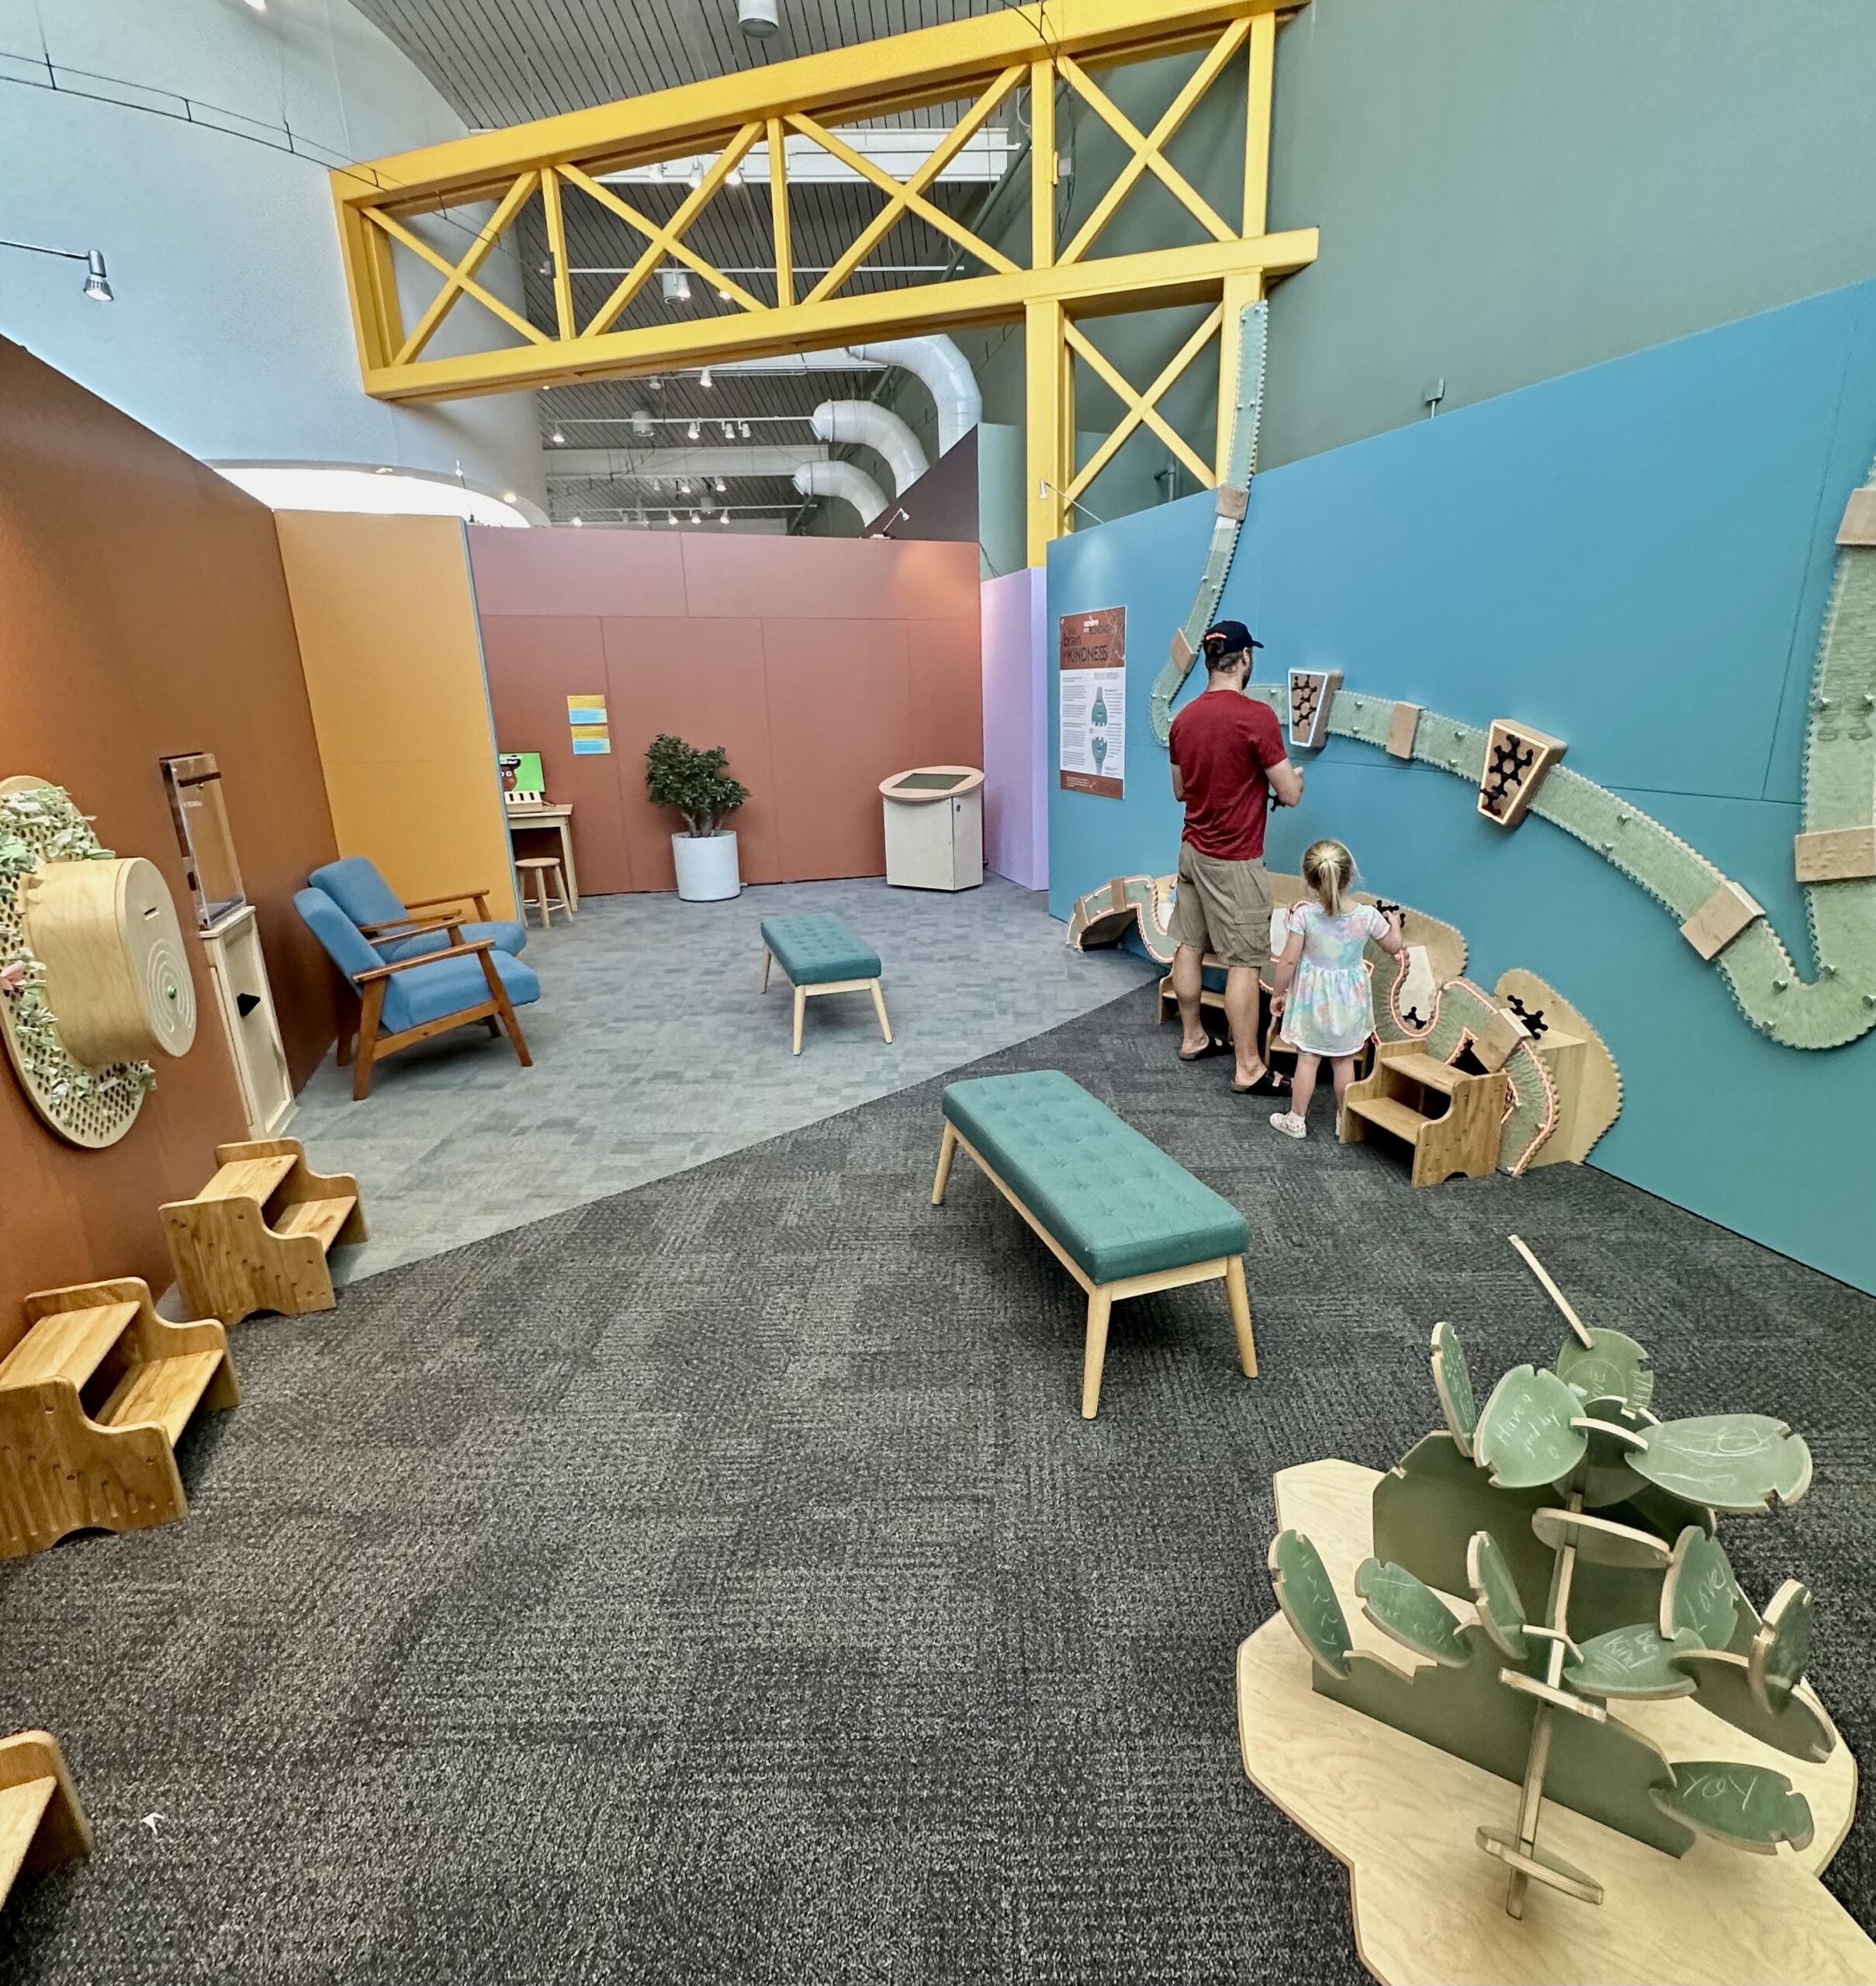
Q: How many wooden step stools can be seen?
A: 6